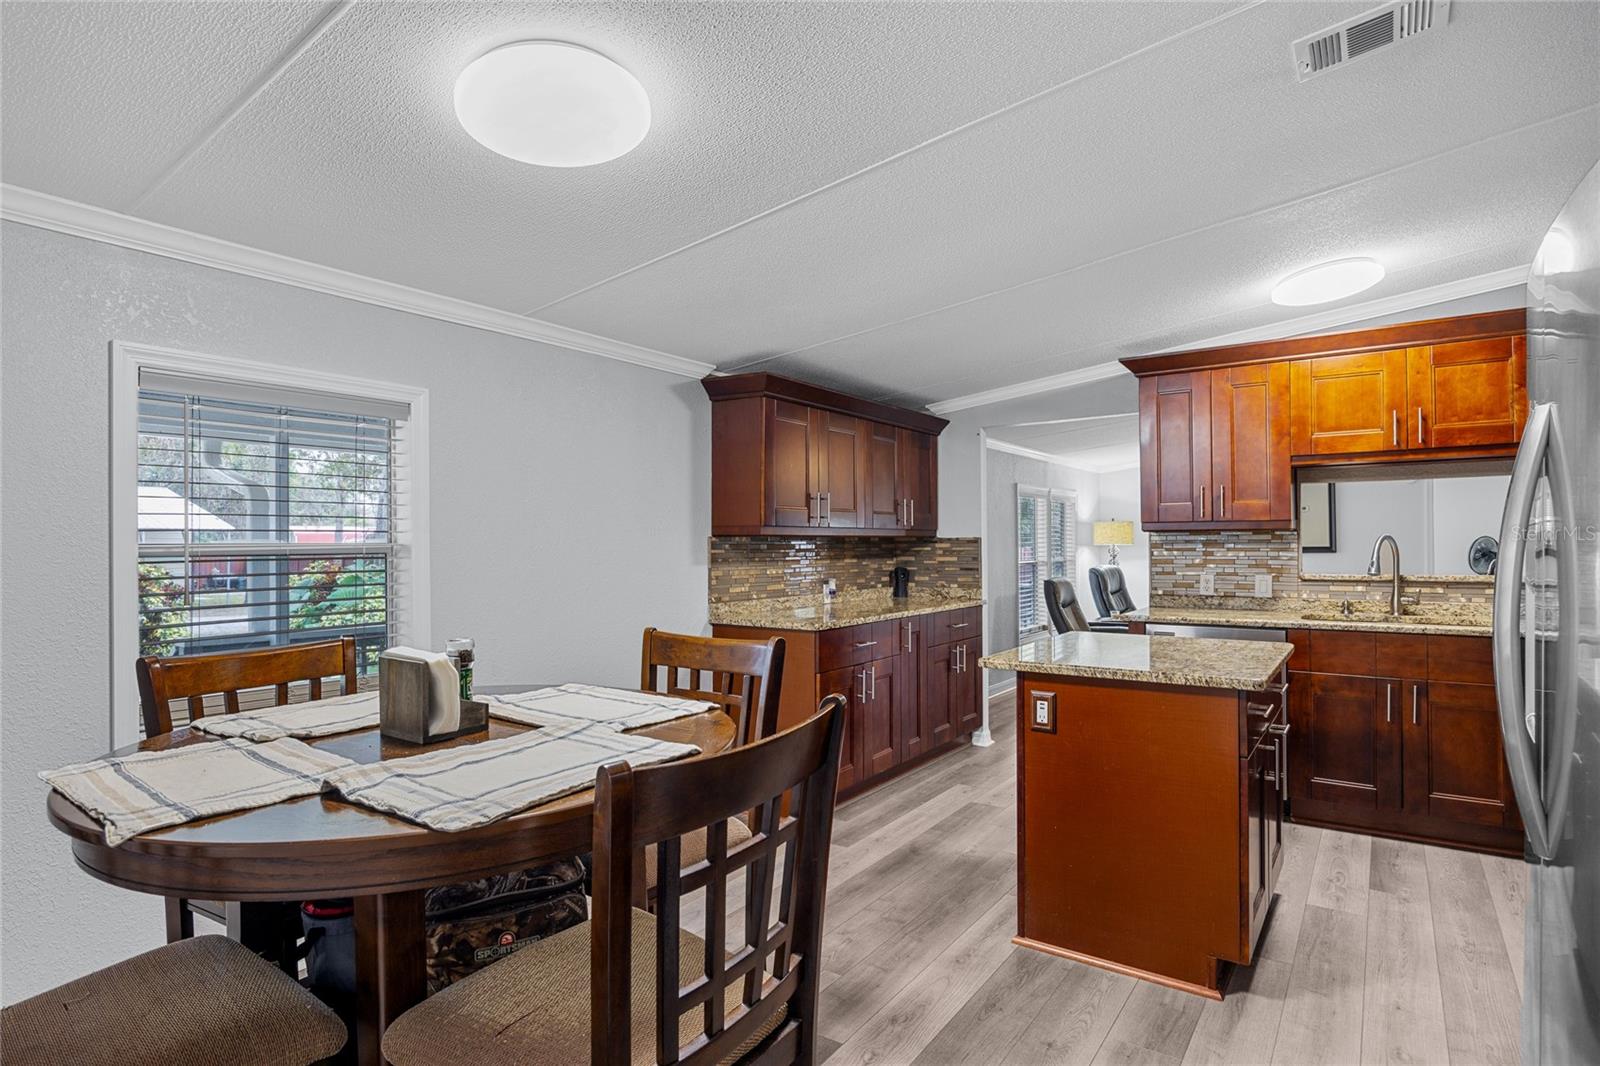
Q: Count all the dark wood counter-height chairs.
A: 4